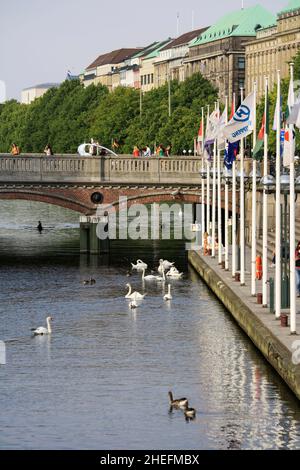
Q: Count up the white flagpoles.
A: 11